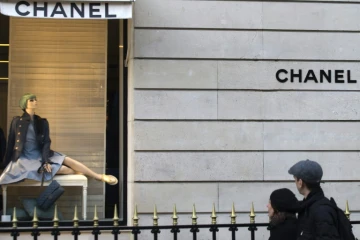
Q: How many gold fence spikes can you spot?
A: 14